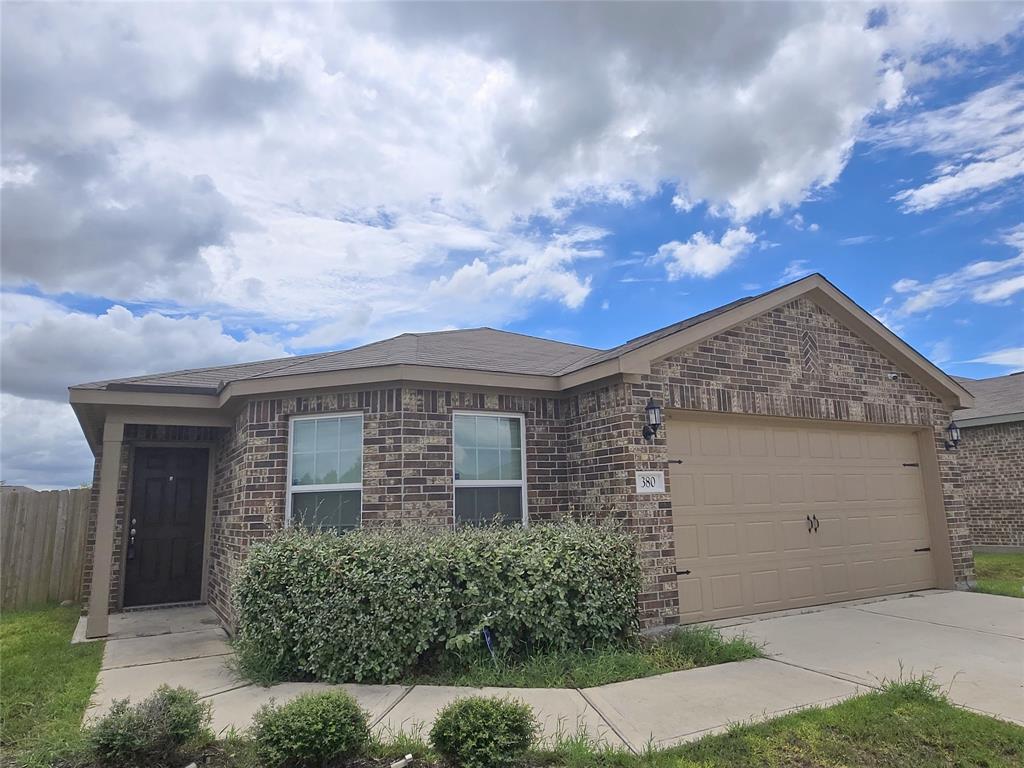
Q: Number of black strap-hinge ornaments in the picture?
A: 4